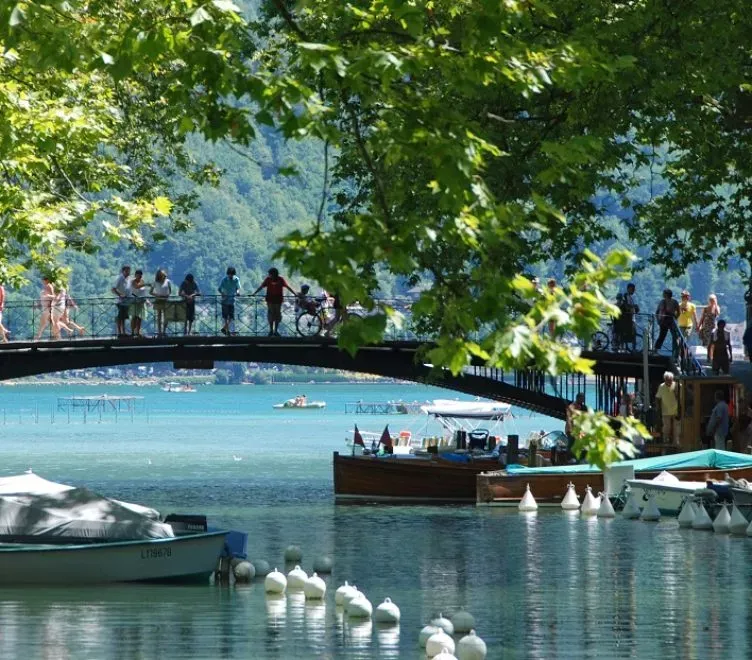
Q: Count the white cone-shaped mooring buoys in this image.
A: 11